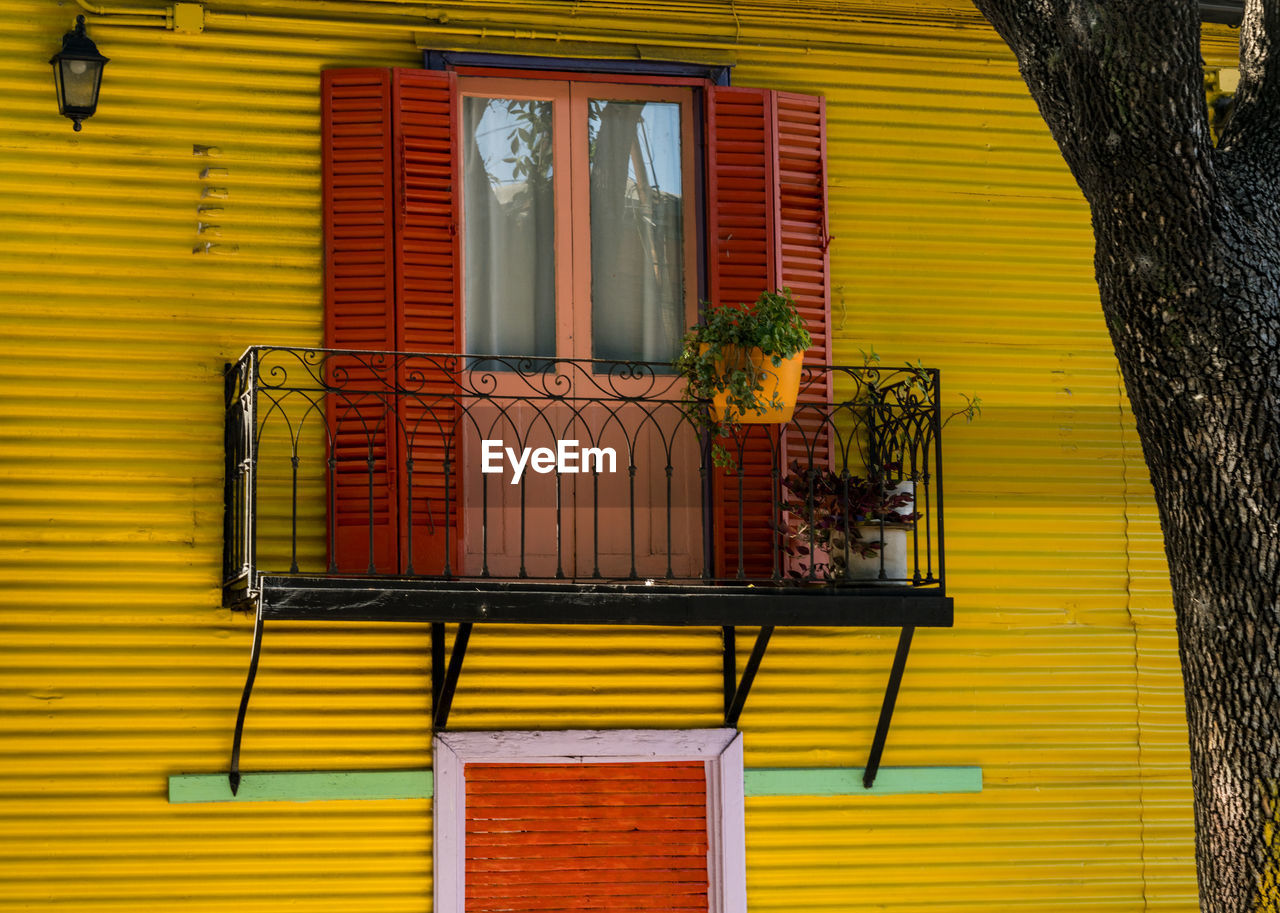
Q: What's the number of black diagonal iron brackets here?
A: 4